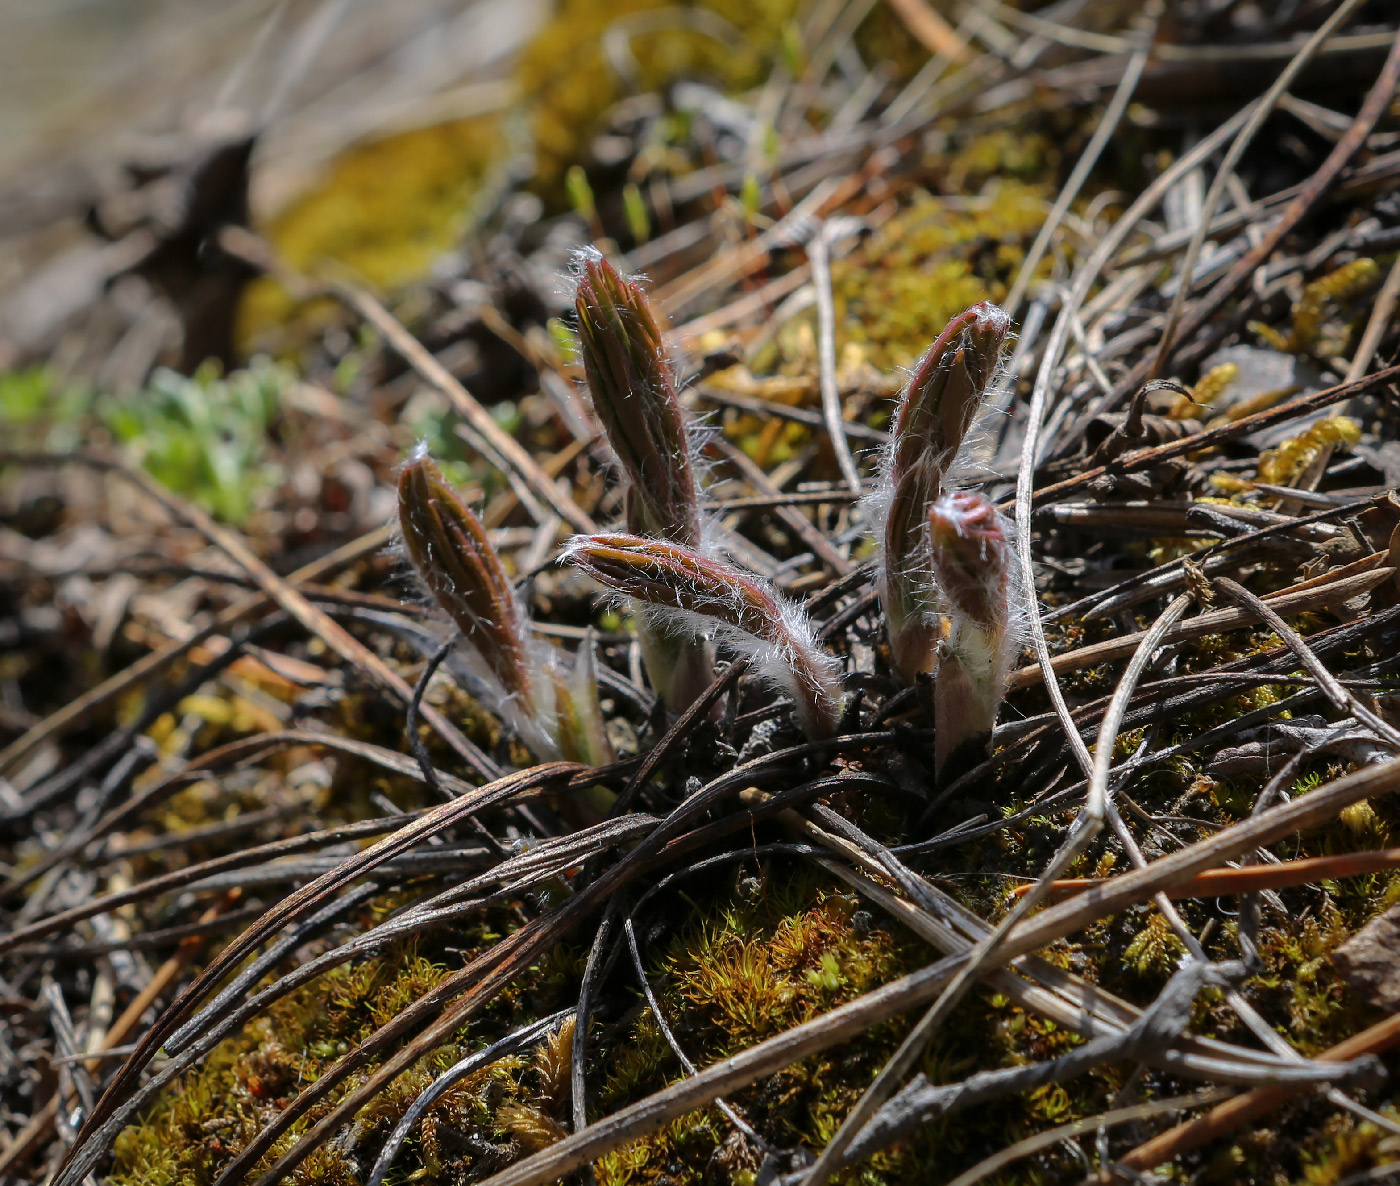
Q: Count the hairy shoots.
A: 5